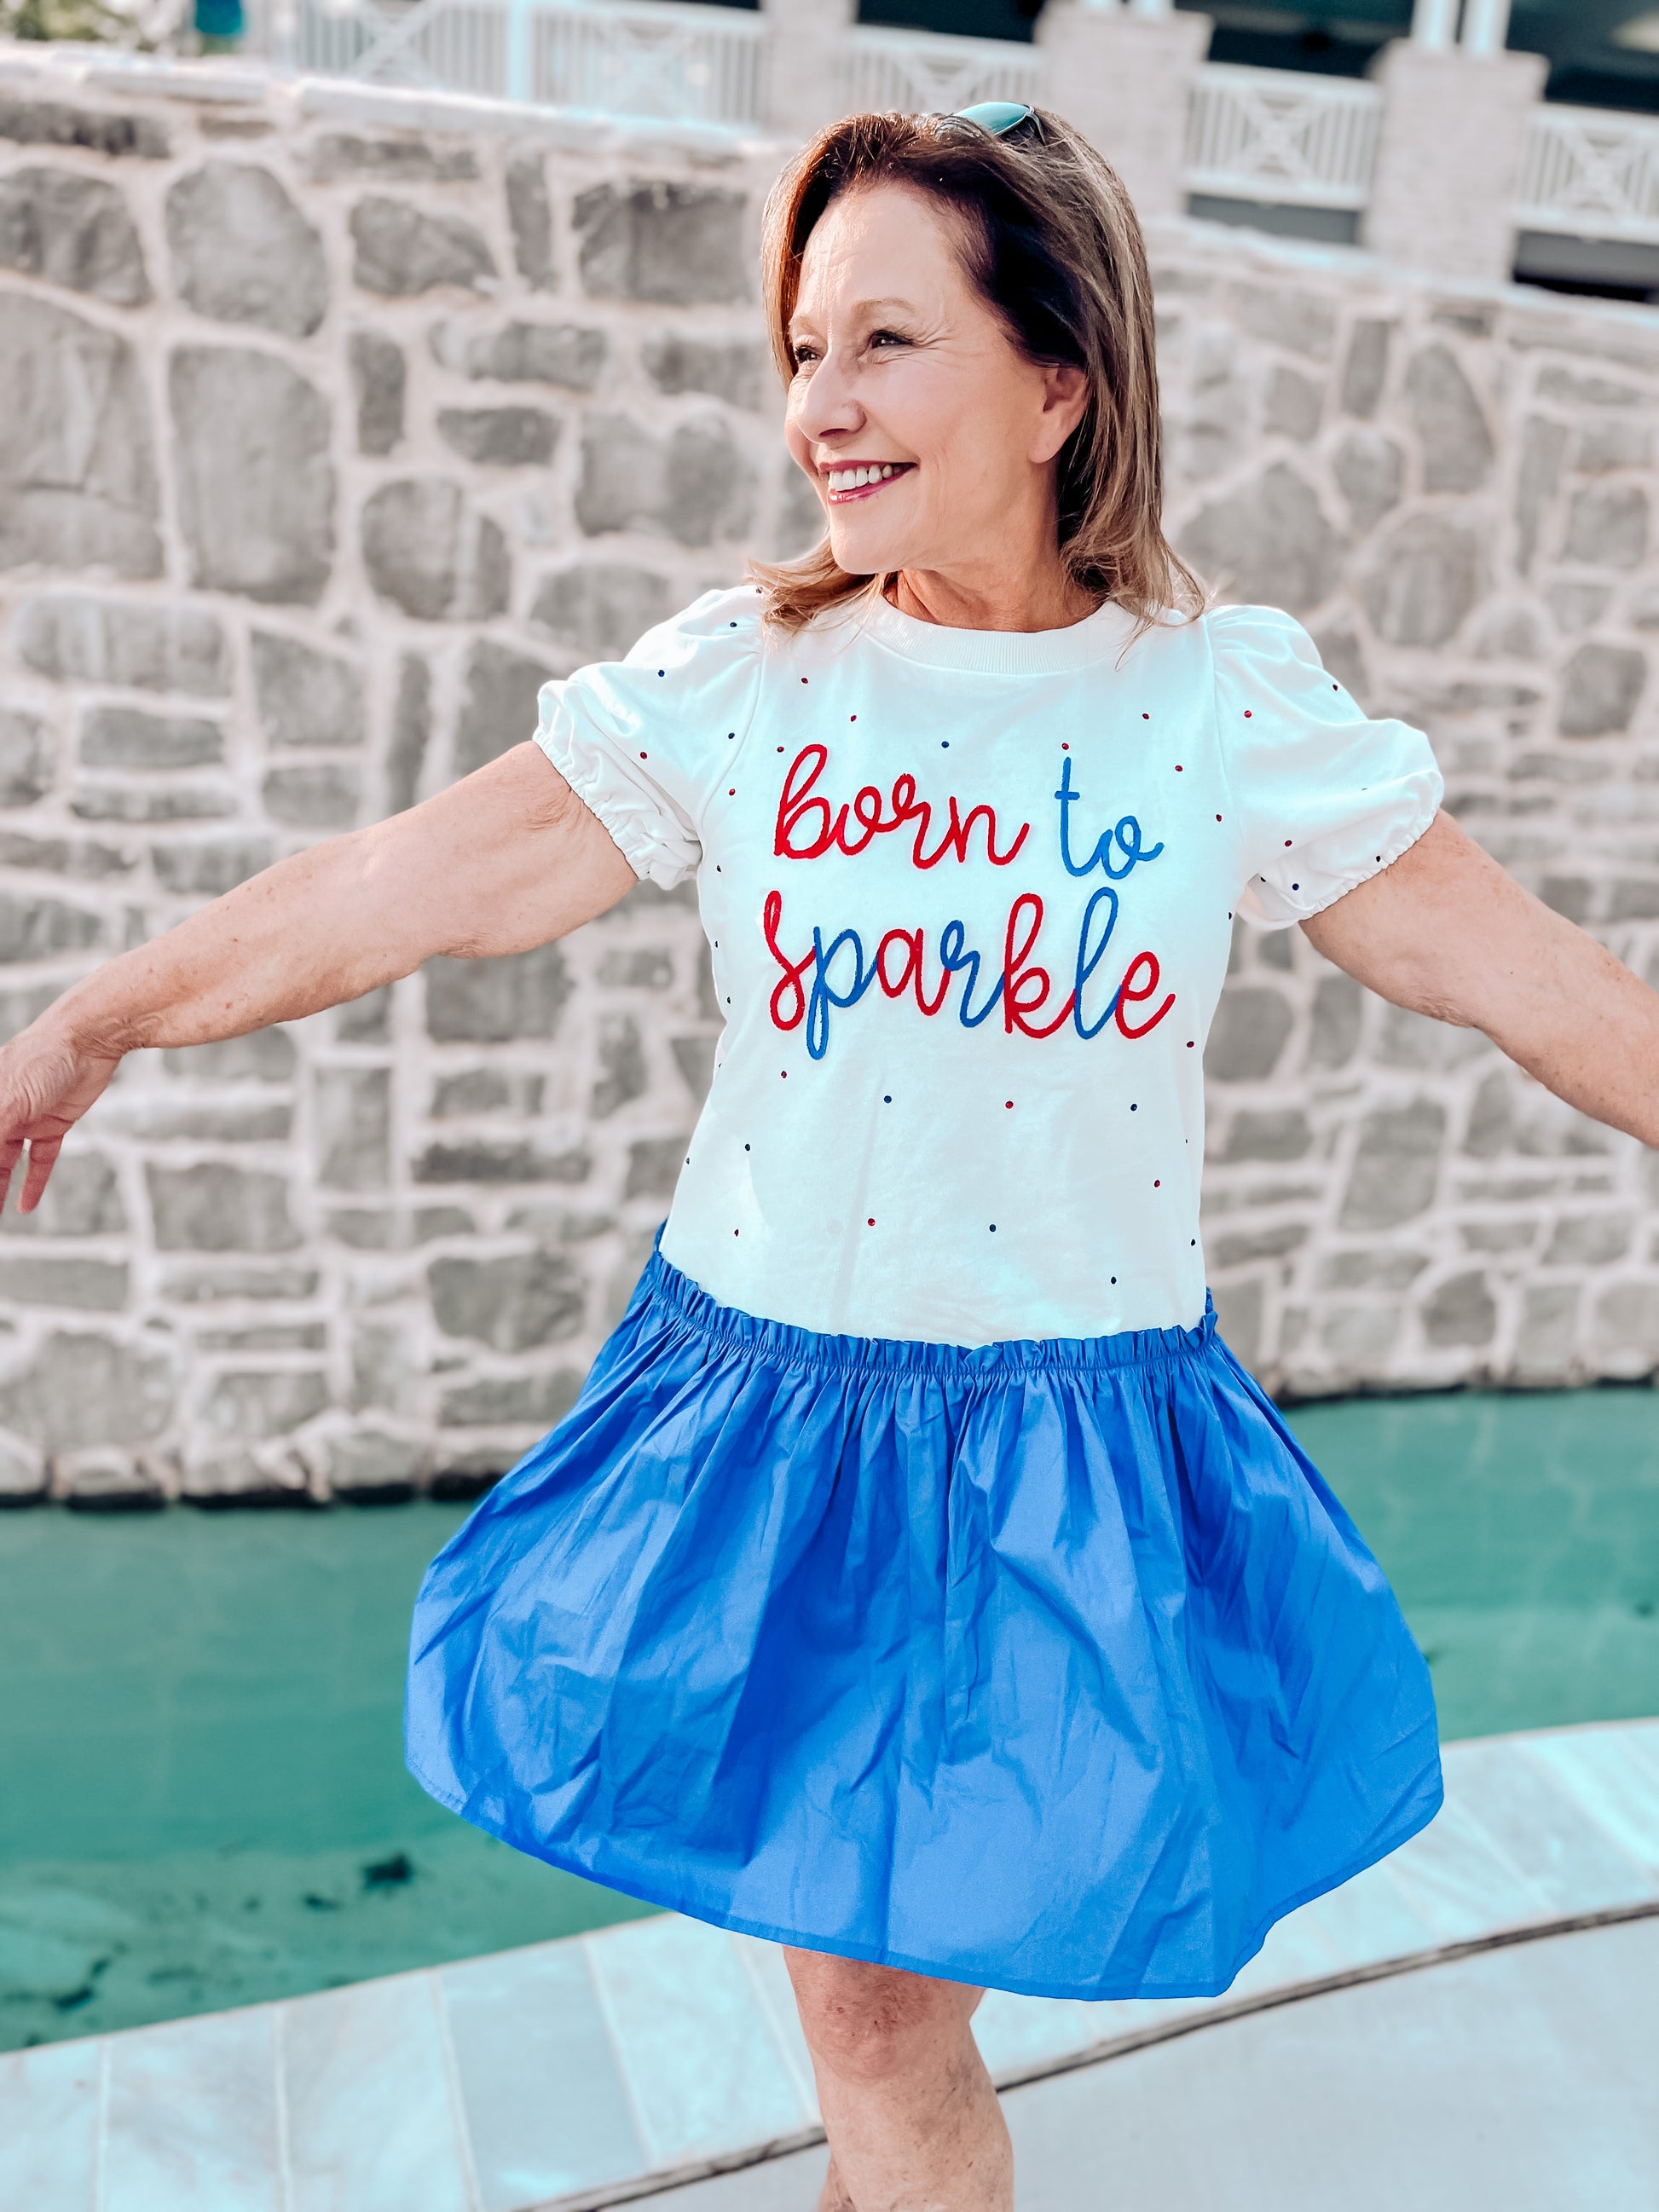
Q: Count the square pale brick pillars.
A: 3